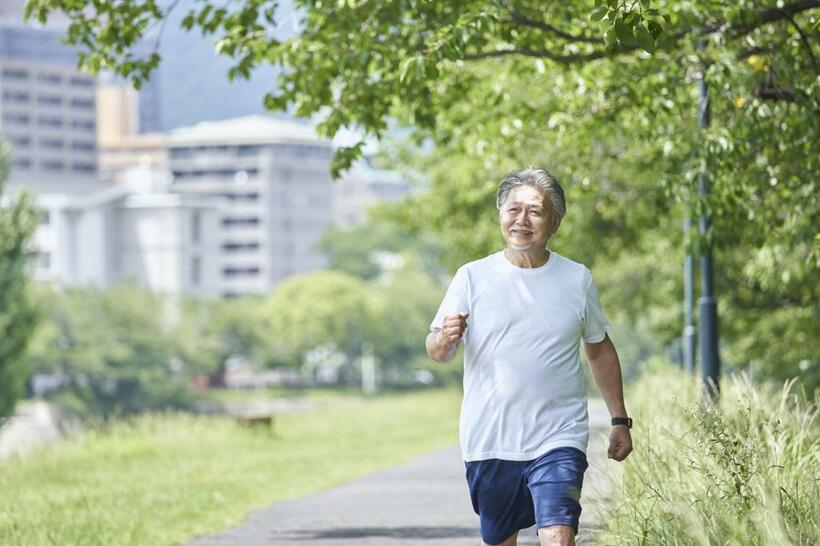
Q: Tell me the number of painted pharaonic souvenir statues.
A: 0